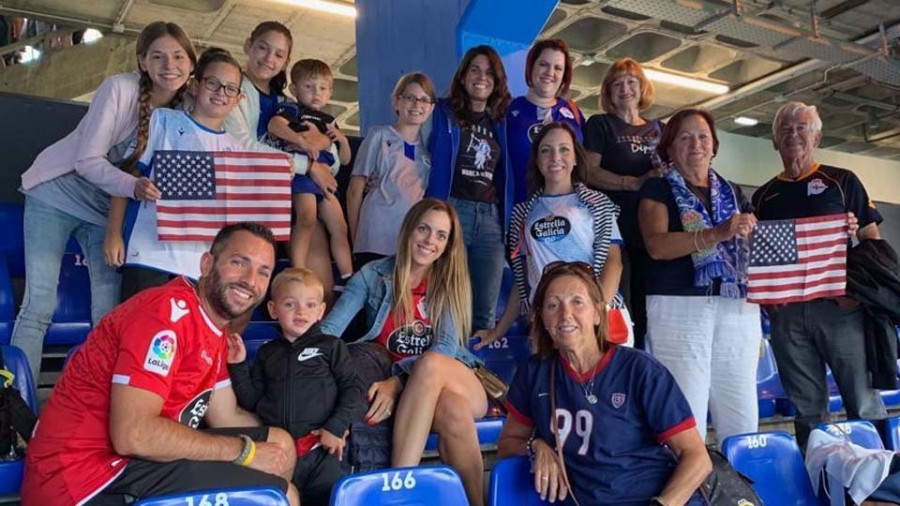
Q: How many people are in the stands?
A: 15